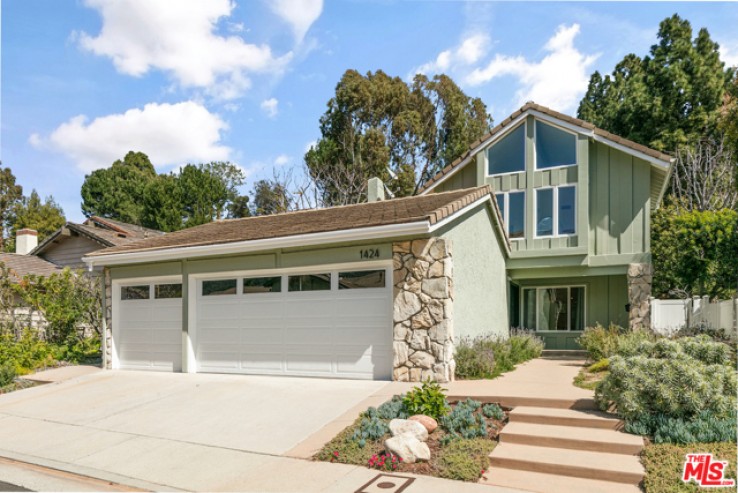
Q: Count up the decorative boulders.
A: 3